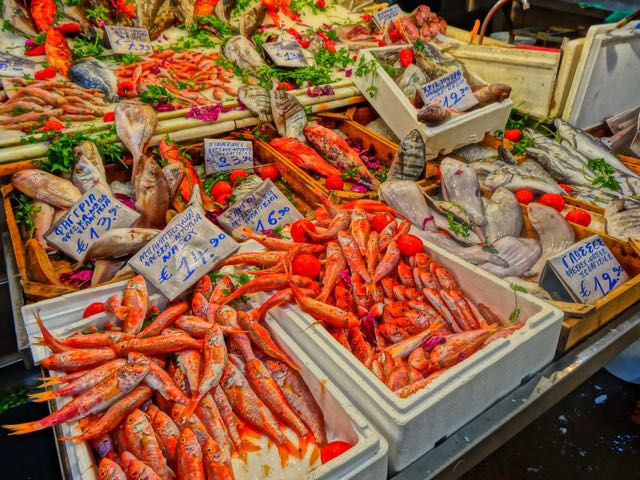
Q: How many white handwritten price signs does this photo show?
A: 10